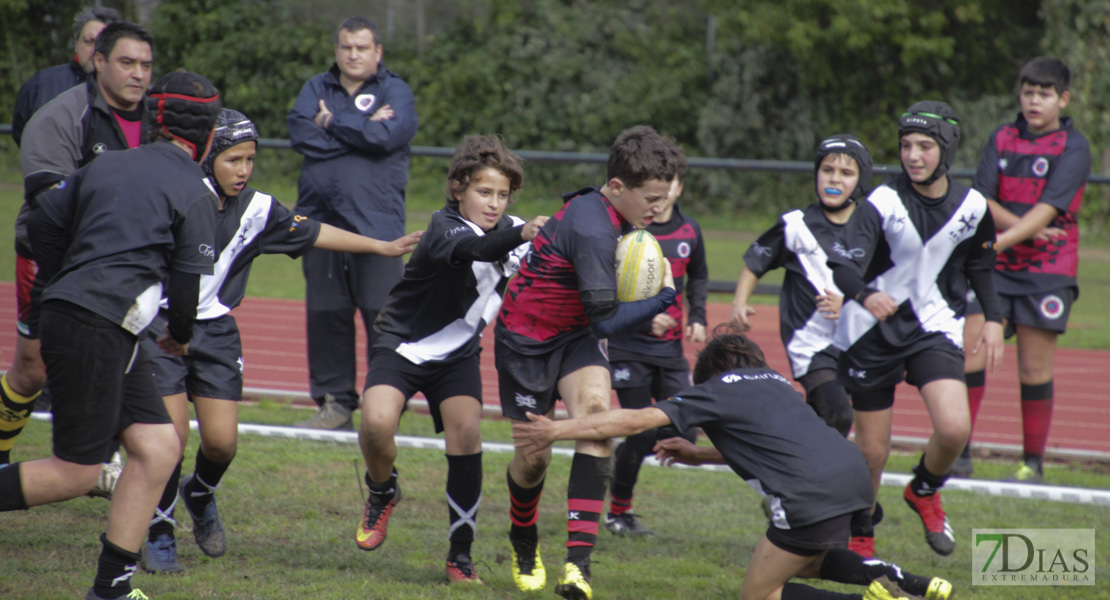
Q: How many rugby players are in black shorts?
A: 9